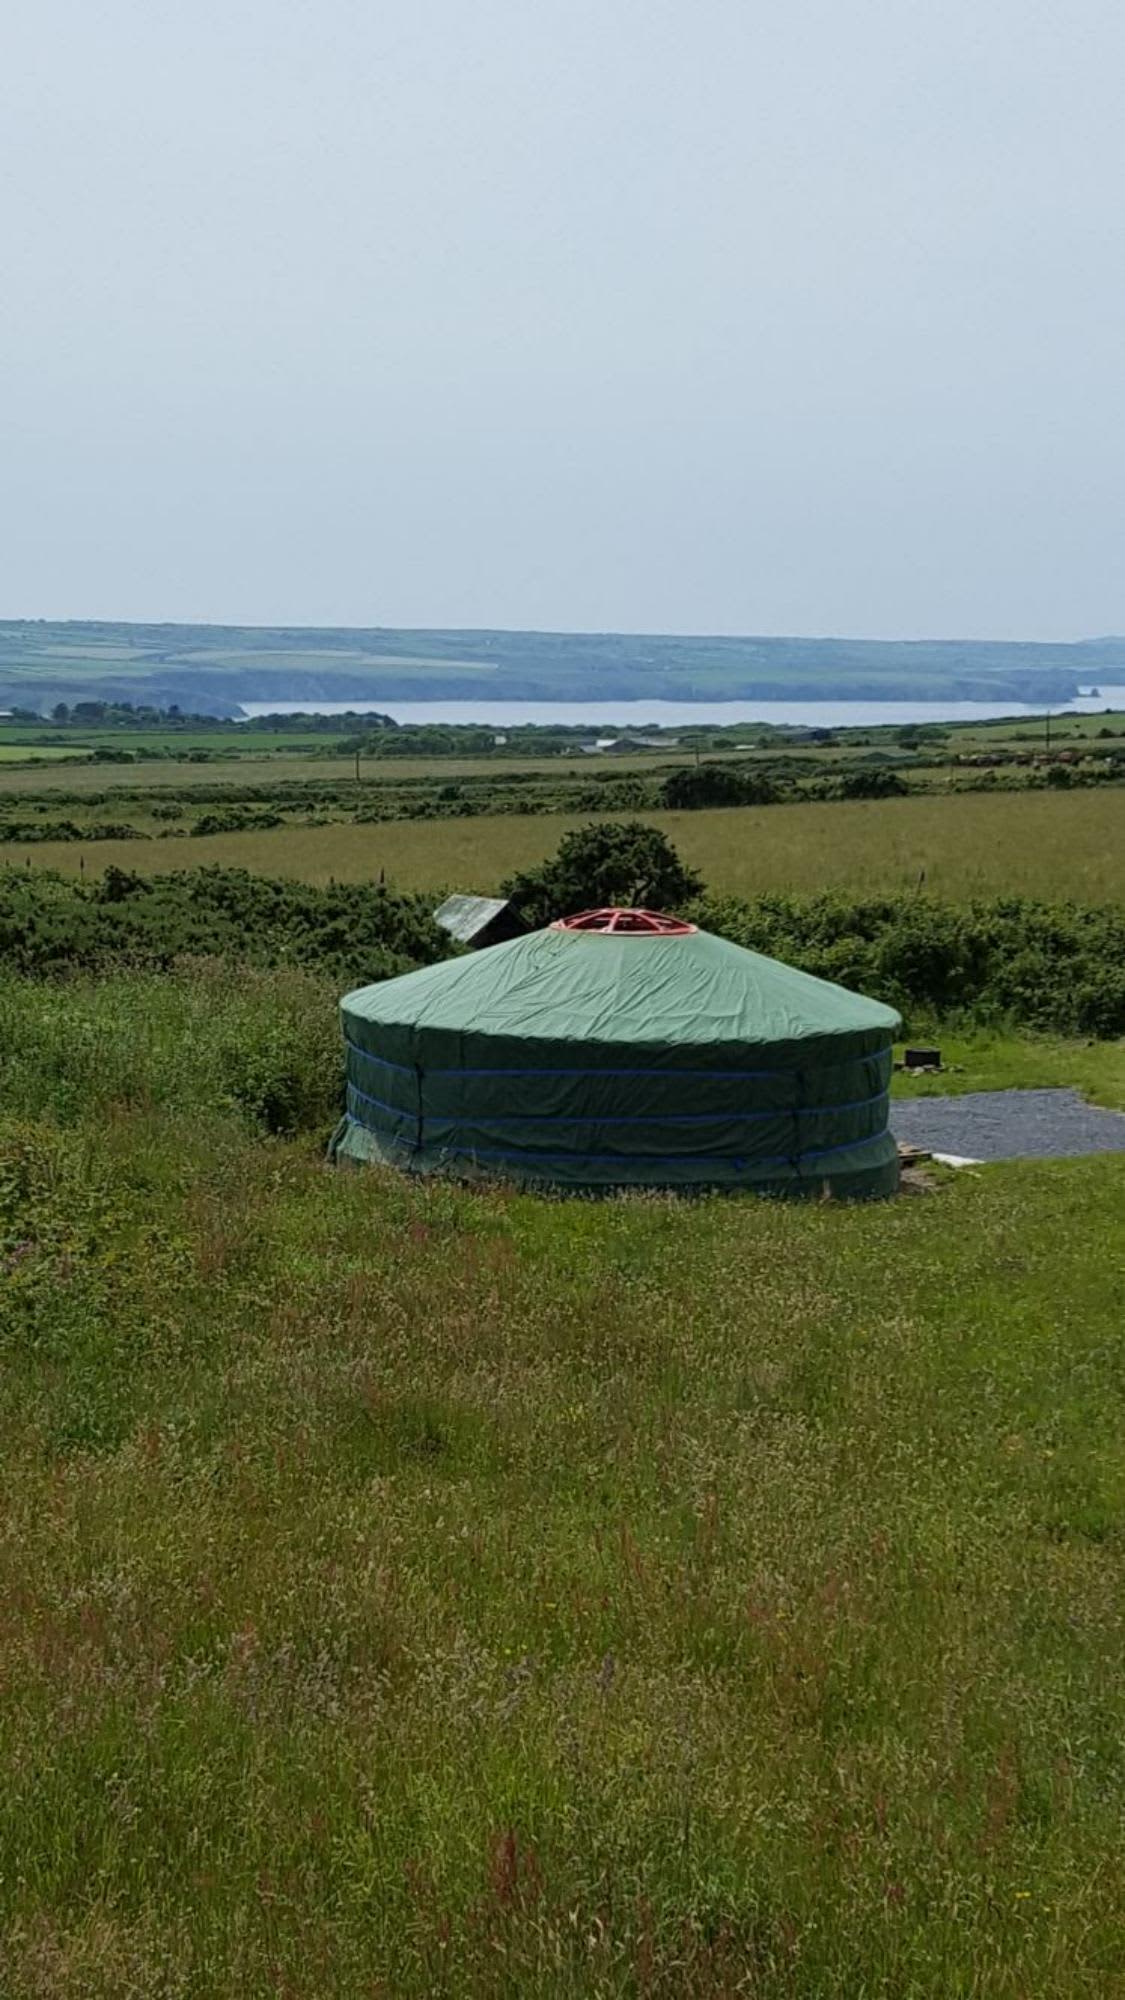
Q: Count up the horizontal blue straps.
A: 3